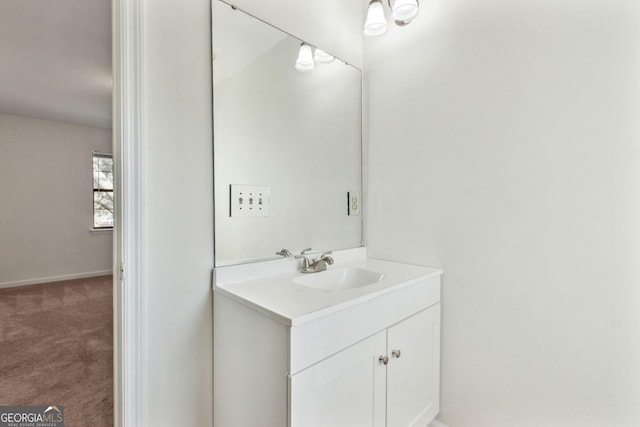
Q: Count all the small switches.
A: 3